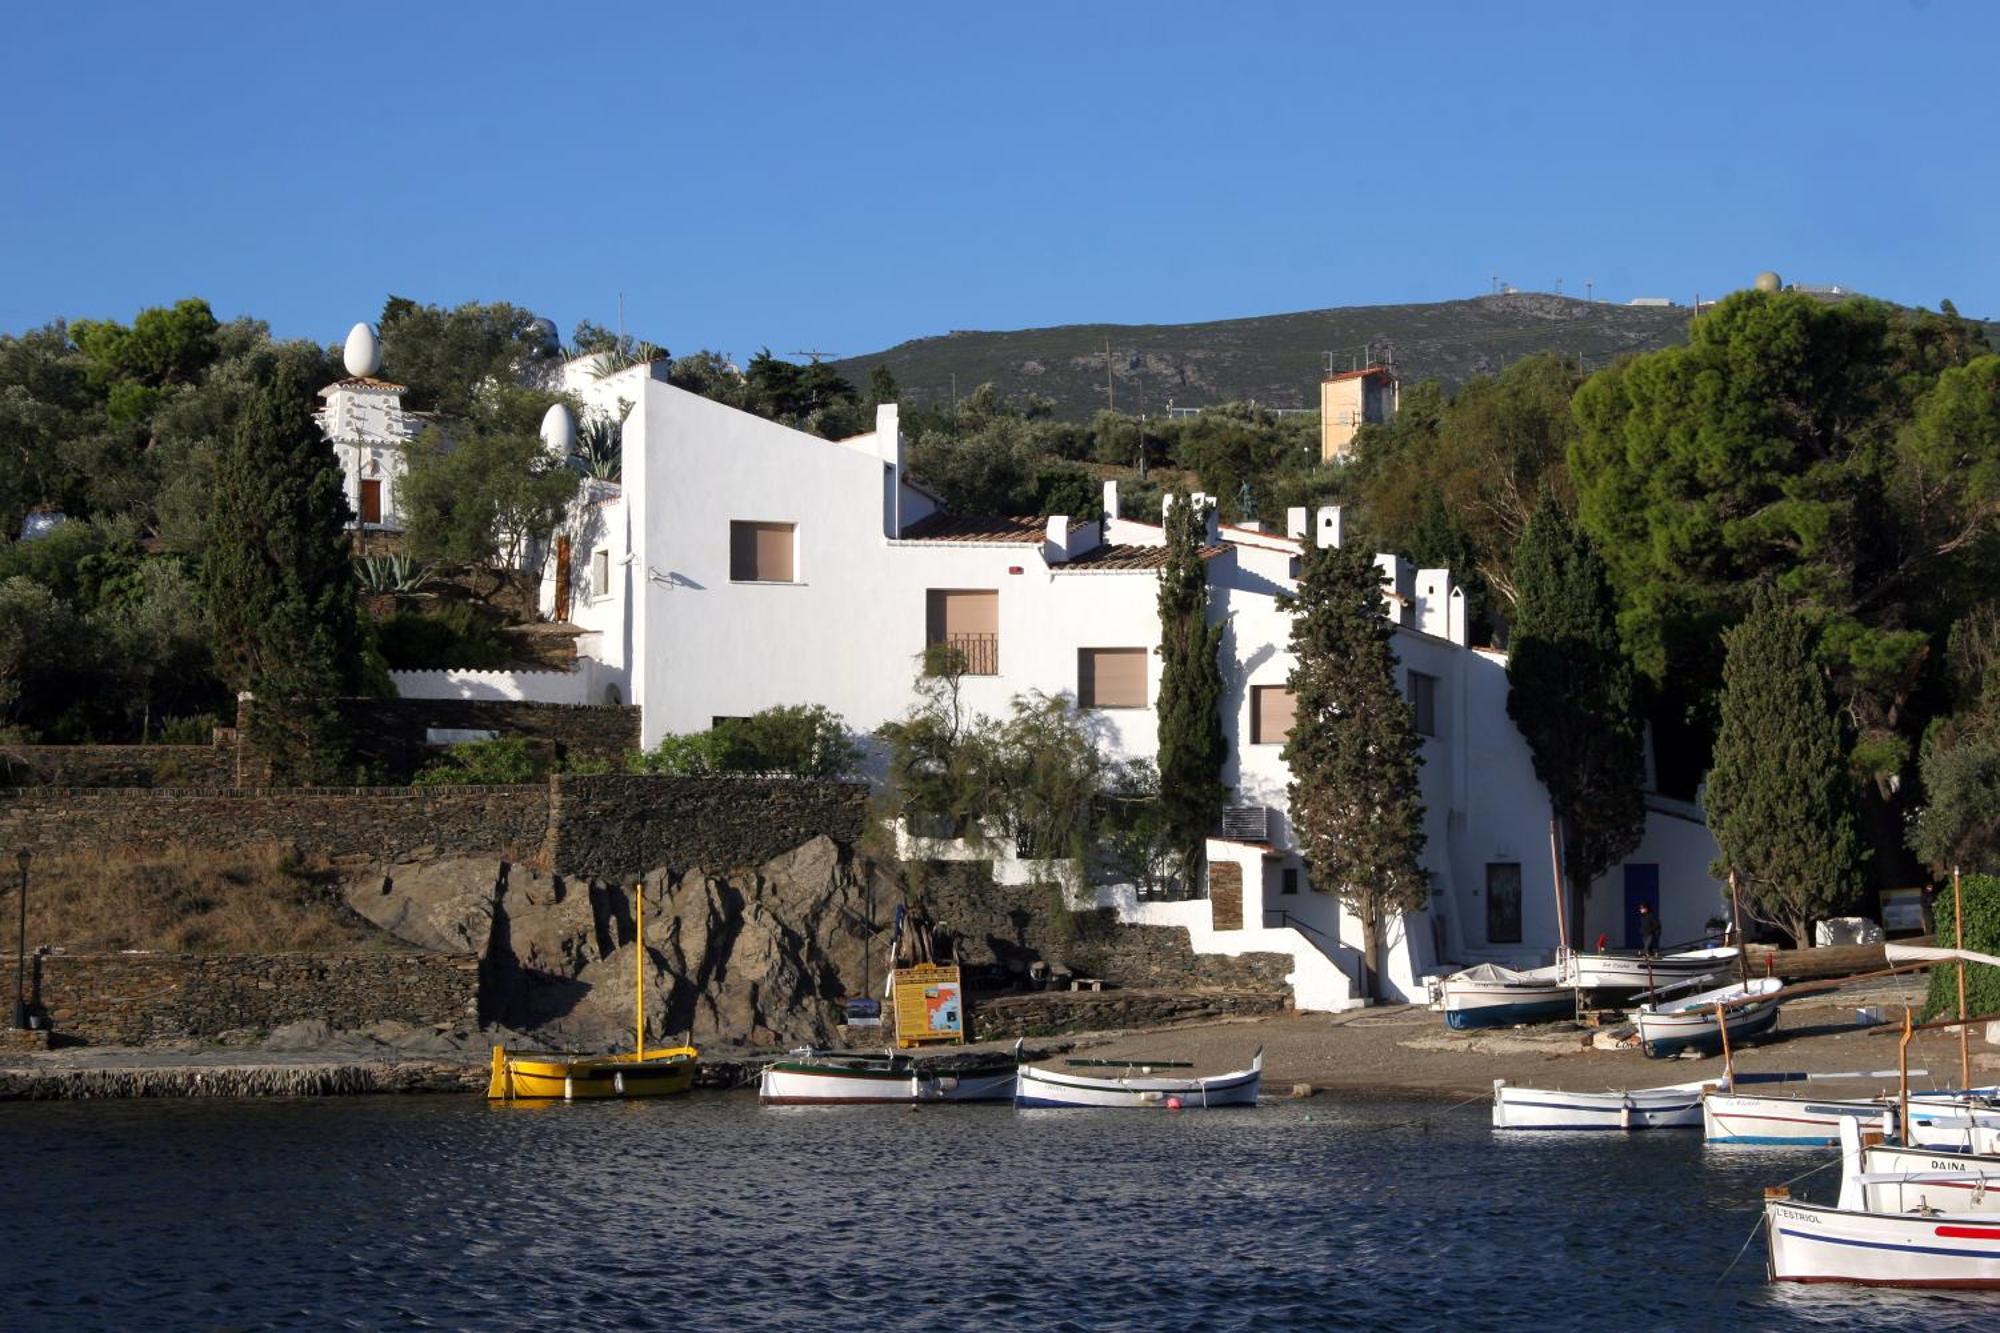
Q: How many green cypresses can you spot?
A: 5